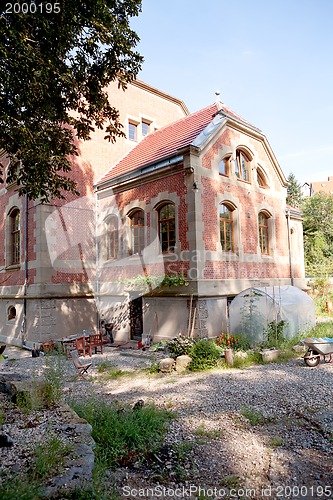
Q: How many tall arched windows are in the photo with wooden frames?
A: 6